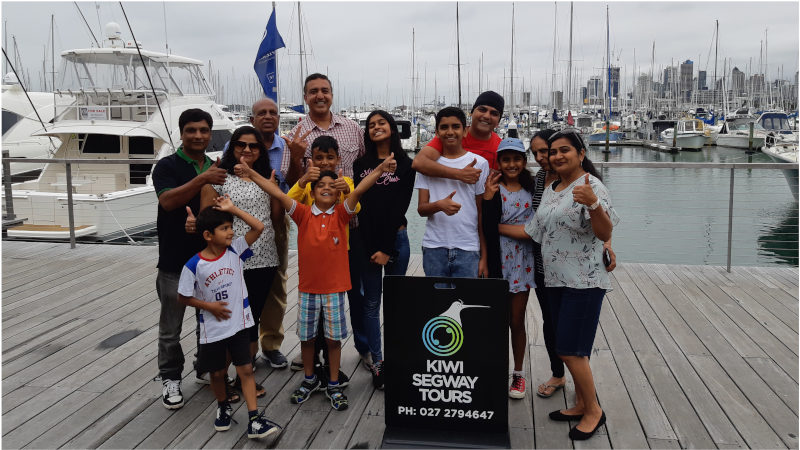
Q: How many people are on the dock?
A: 13